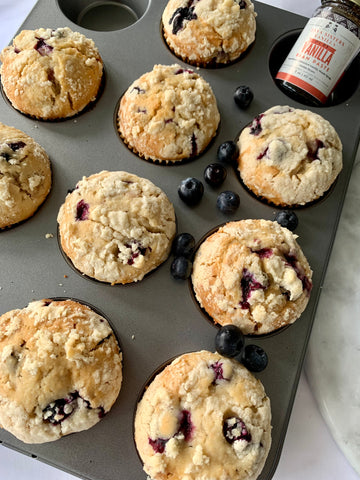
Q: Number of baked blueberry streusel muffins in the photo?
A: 9